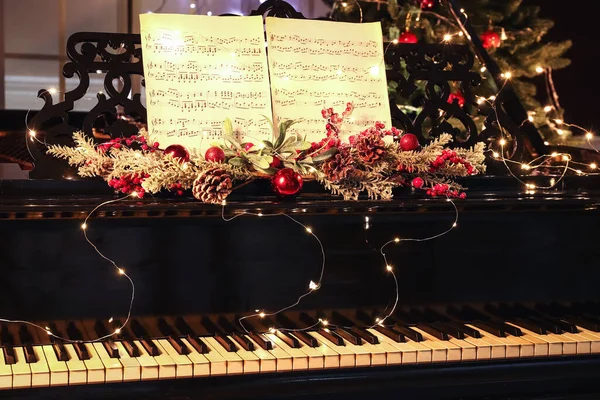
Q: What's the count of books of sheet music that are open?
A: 1